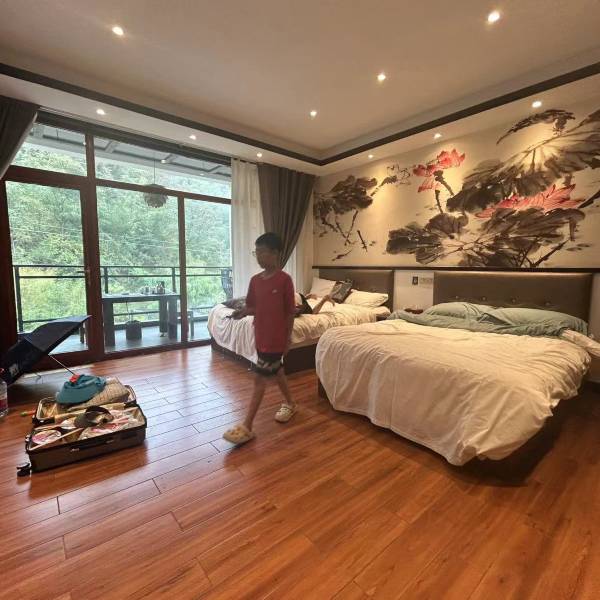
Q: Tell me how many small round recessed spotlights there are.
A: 10